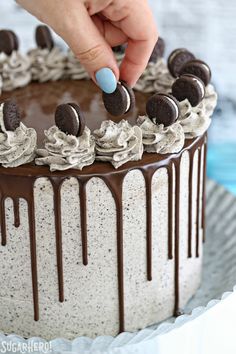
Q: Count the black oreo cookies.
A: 11